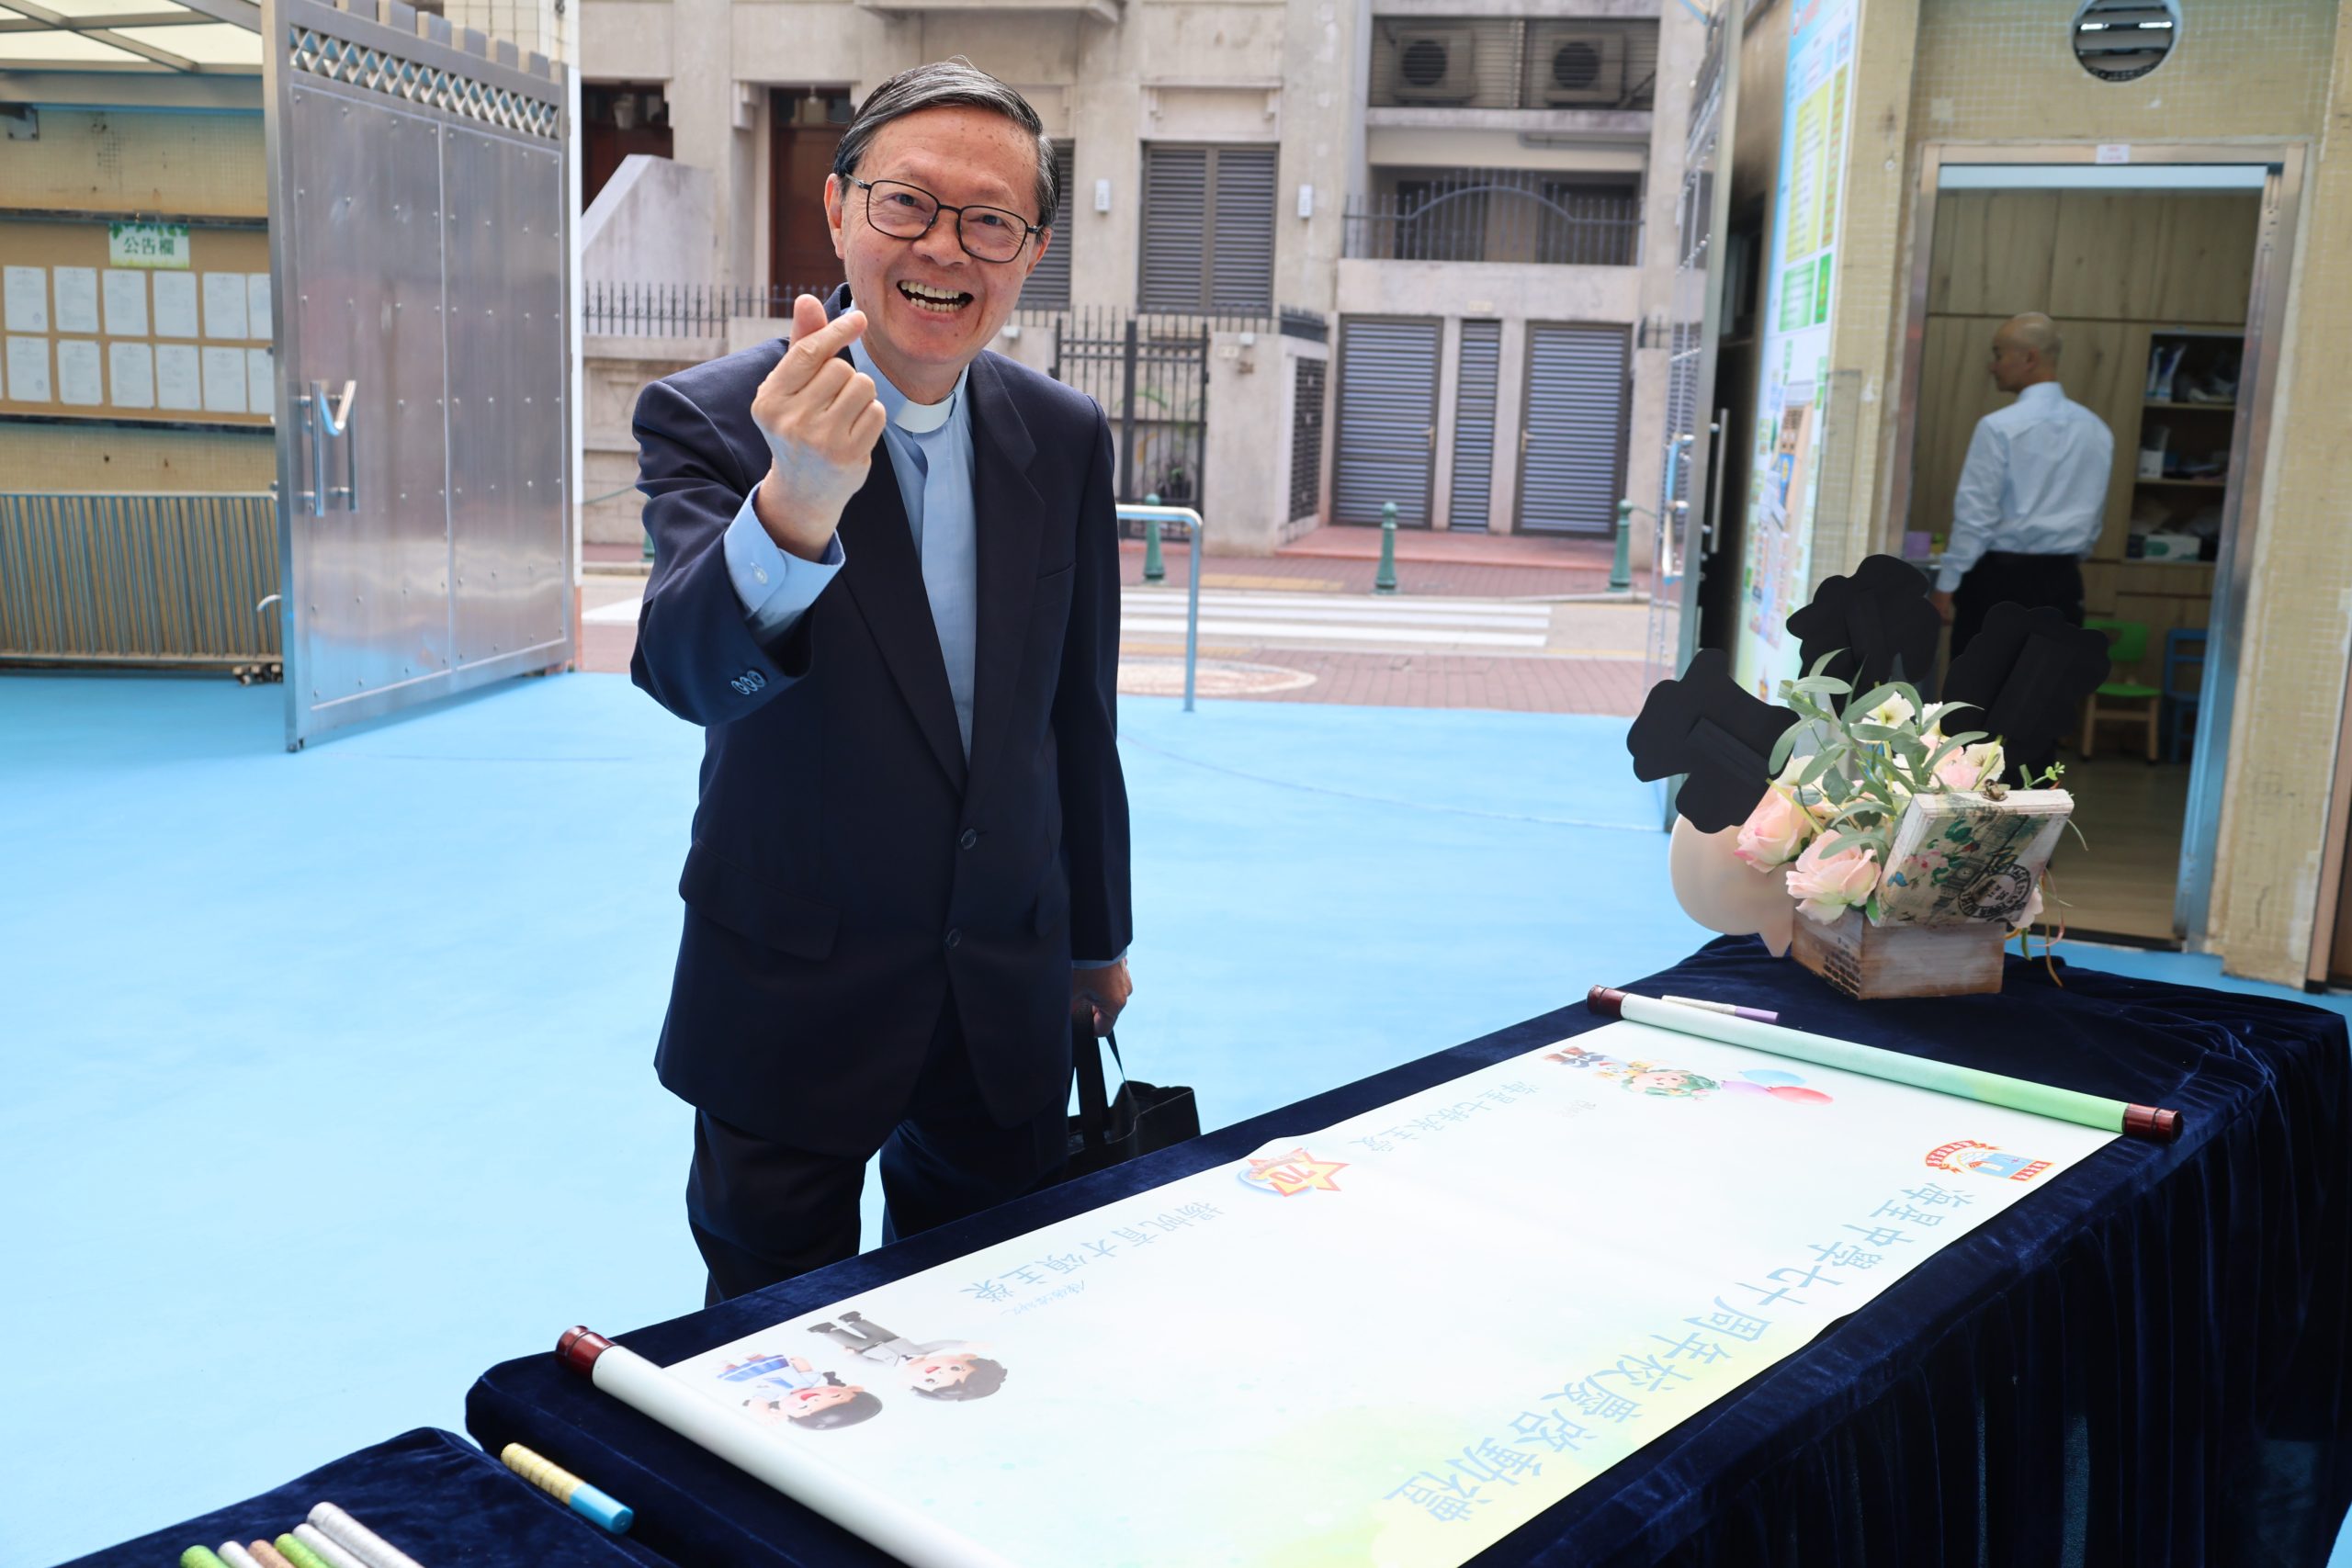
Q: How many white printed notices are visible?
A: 12